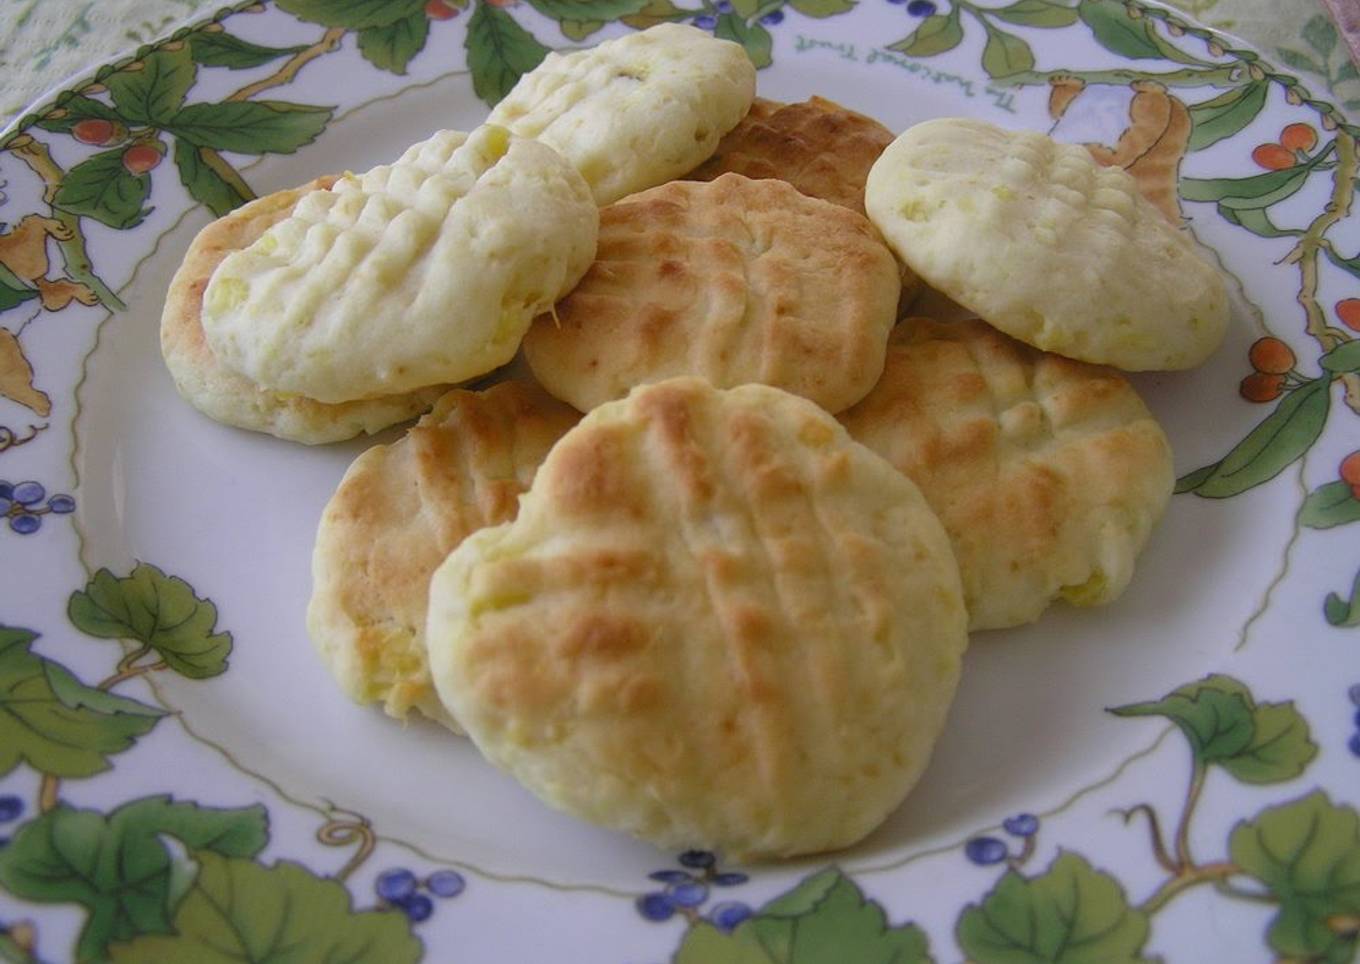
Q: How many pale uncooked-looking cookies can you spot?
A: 3